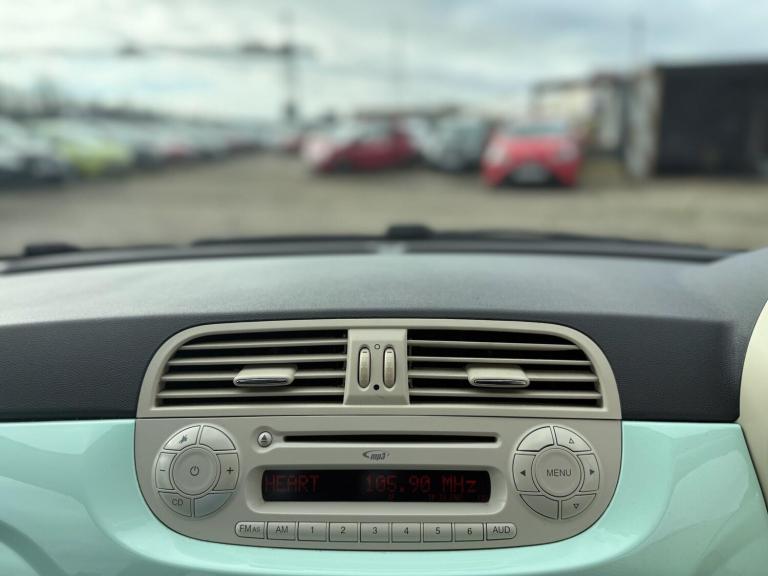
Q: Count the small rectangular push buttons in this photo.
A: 9